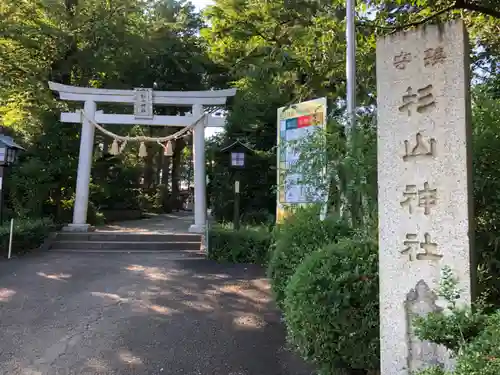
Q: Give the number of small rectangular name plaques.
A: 1